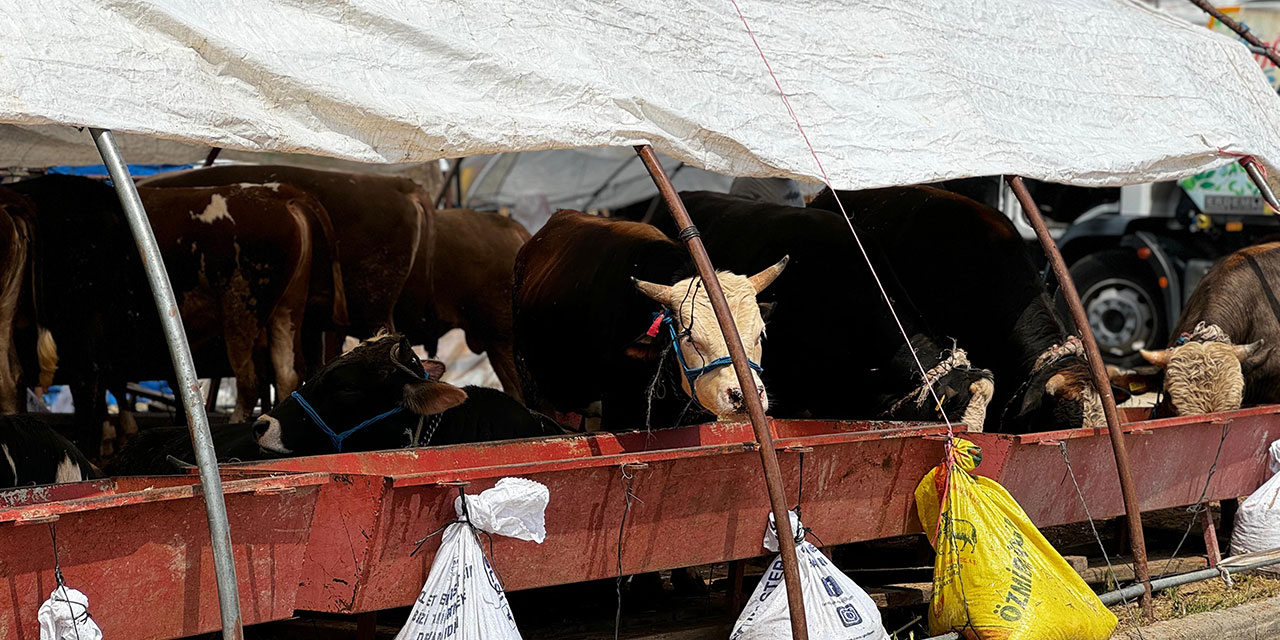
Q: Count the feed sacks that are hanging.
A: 5